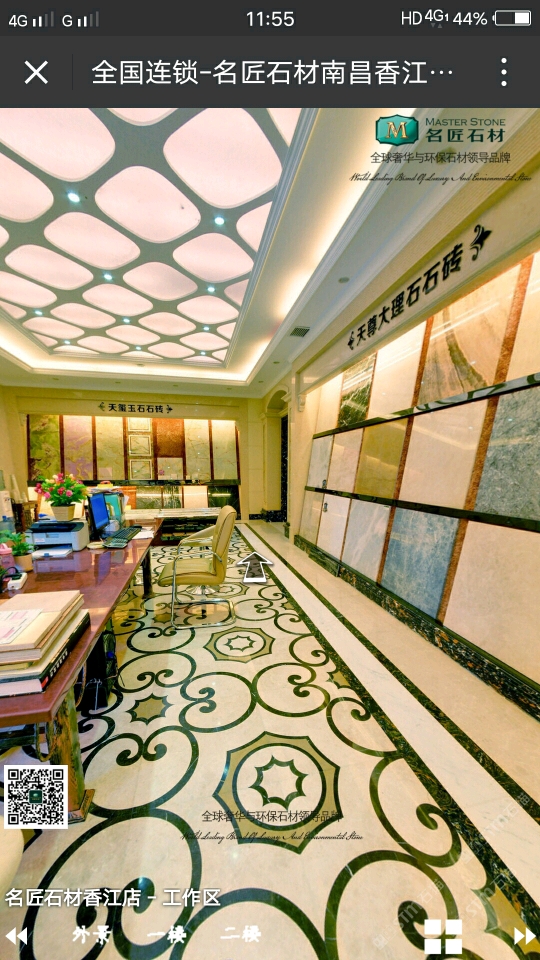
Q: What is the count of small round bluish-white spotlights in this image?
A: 10